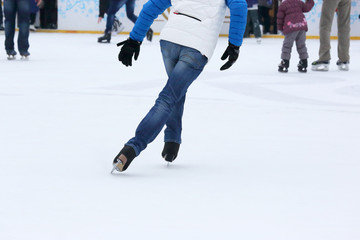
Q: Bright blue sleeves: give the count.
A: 2